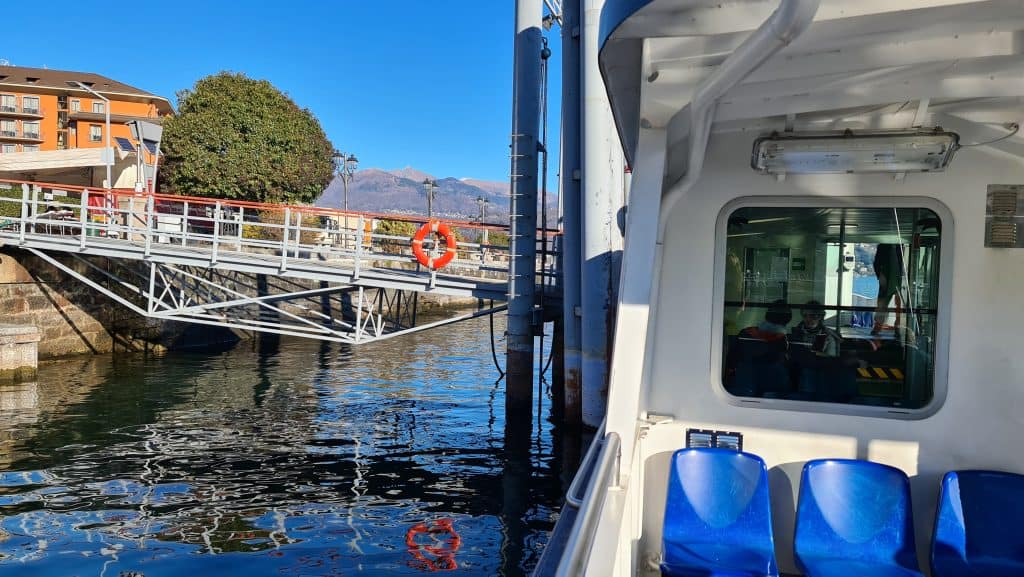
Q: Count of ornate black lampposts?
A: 3